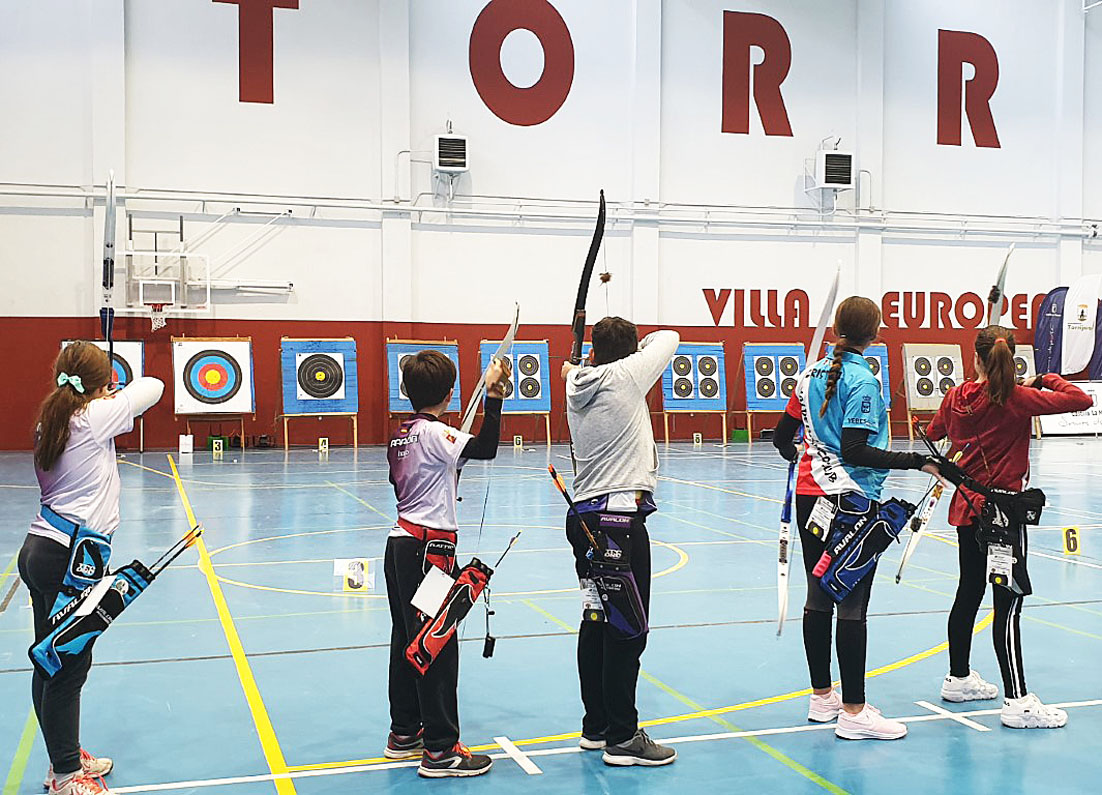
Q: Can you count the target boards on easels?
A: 11